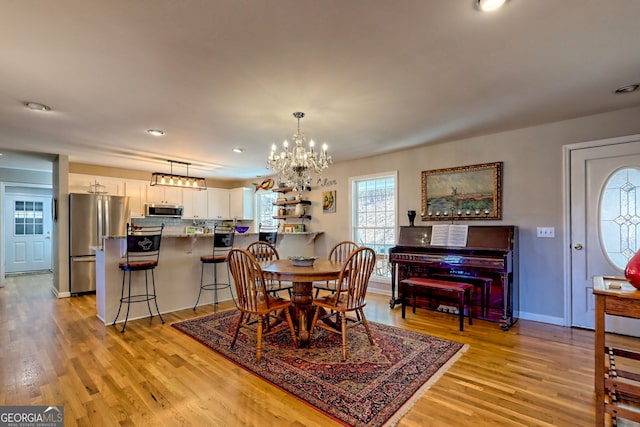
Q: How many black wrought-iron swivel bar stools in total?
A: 3